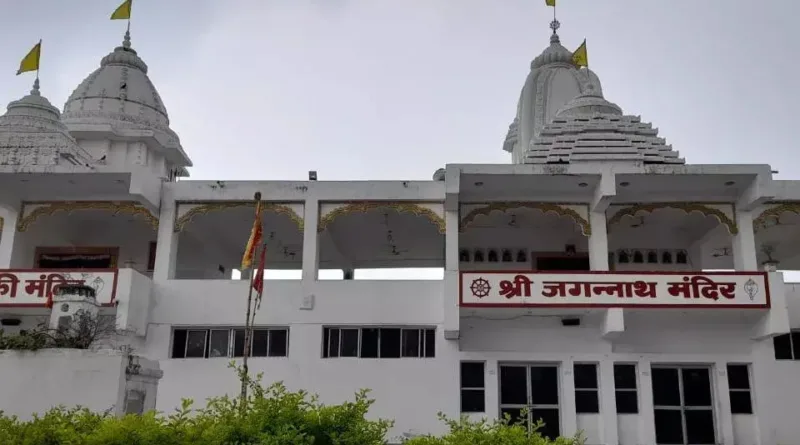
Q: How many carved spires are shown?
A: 4